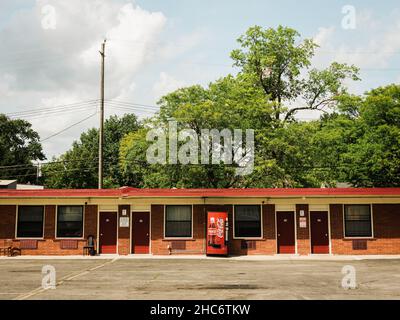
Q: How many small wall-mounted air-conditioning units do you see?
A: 5